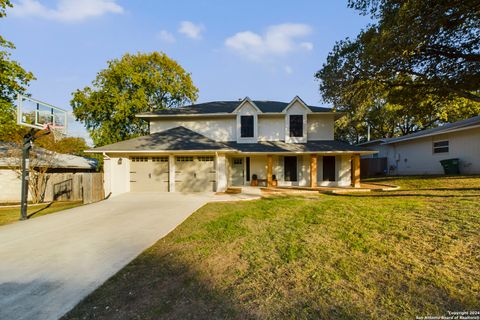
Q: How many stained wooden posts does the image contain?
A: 3